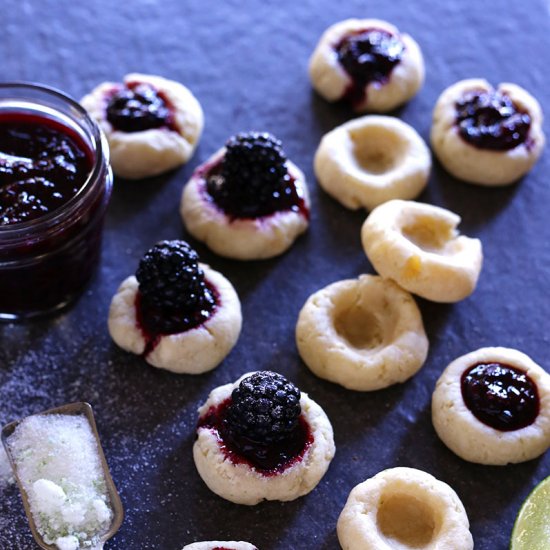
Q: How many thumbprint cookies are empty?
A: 4